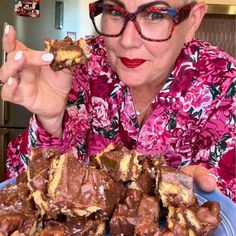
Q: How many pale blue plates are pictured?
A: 1